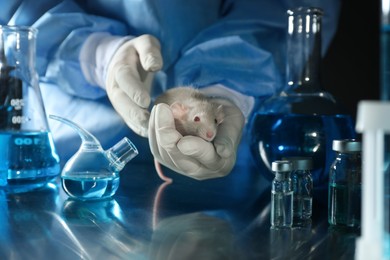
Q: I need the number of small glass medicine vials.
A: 3